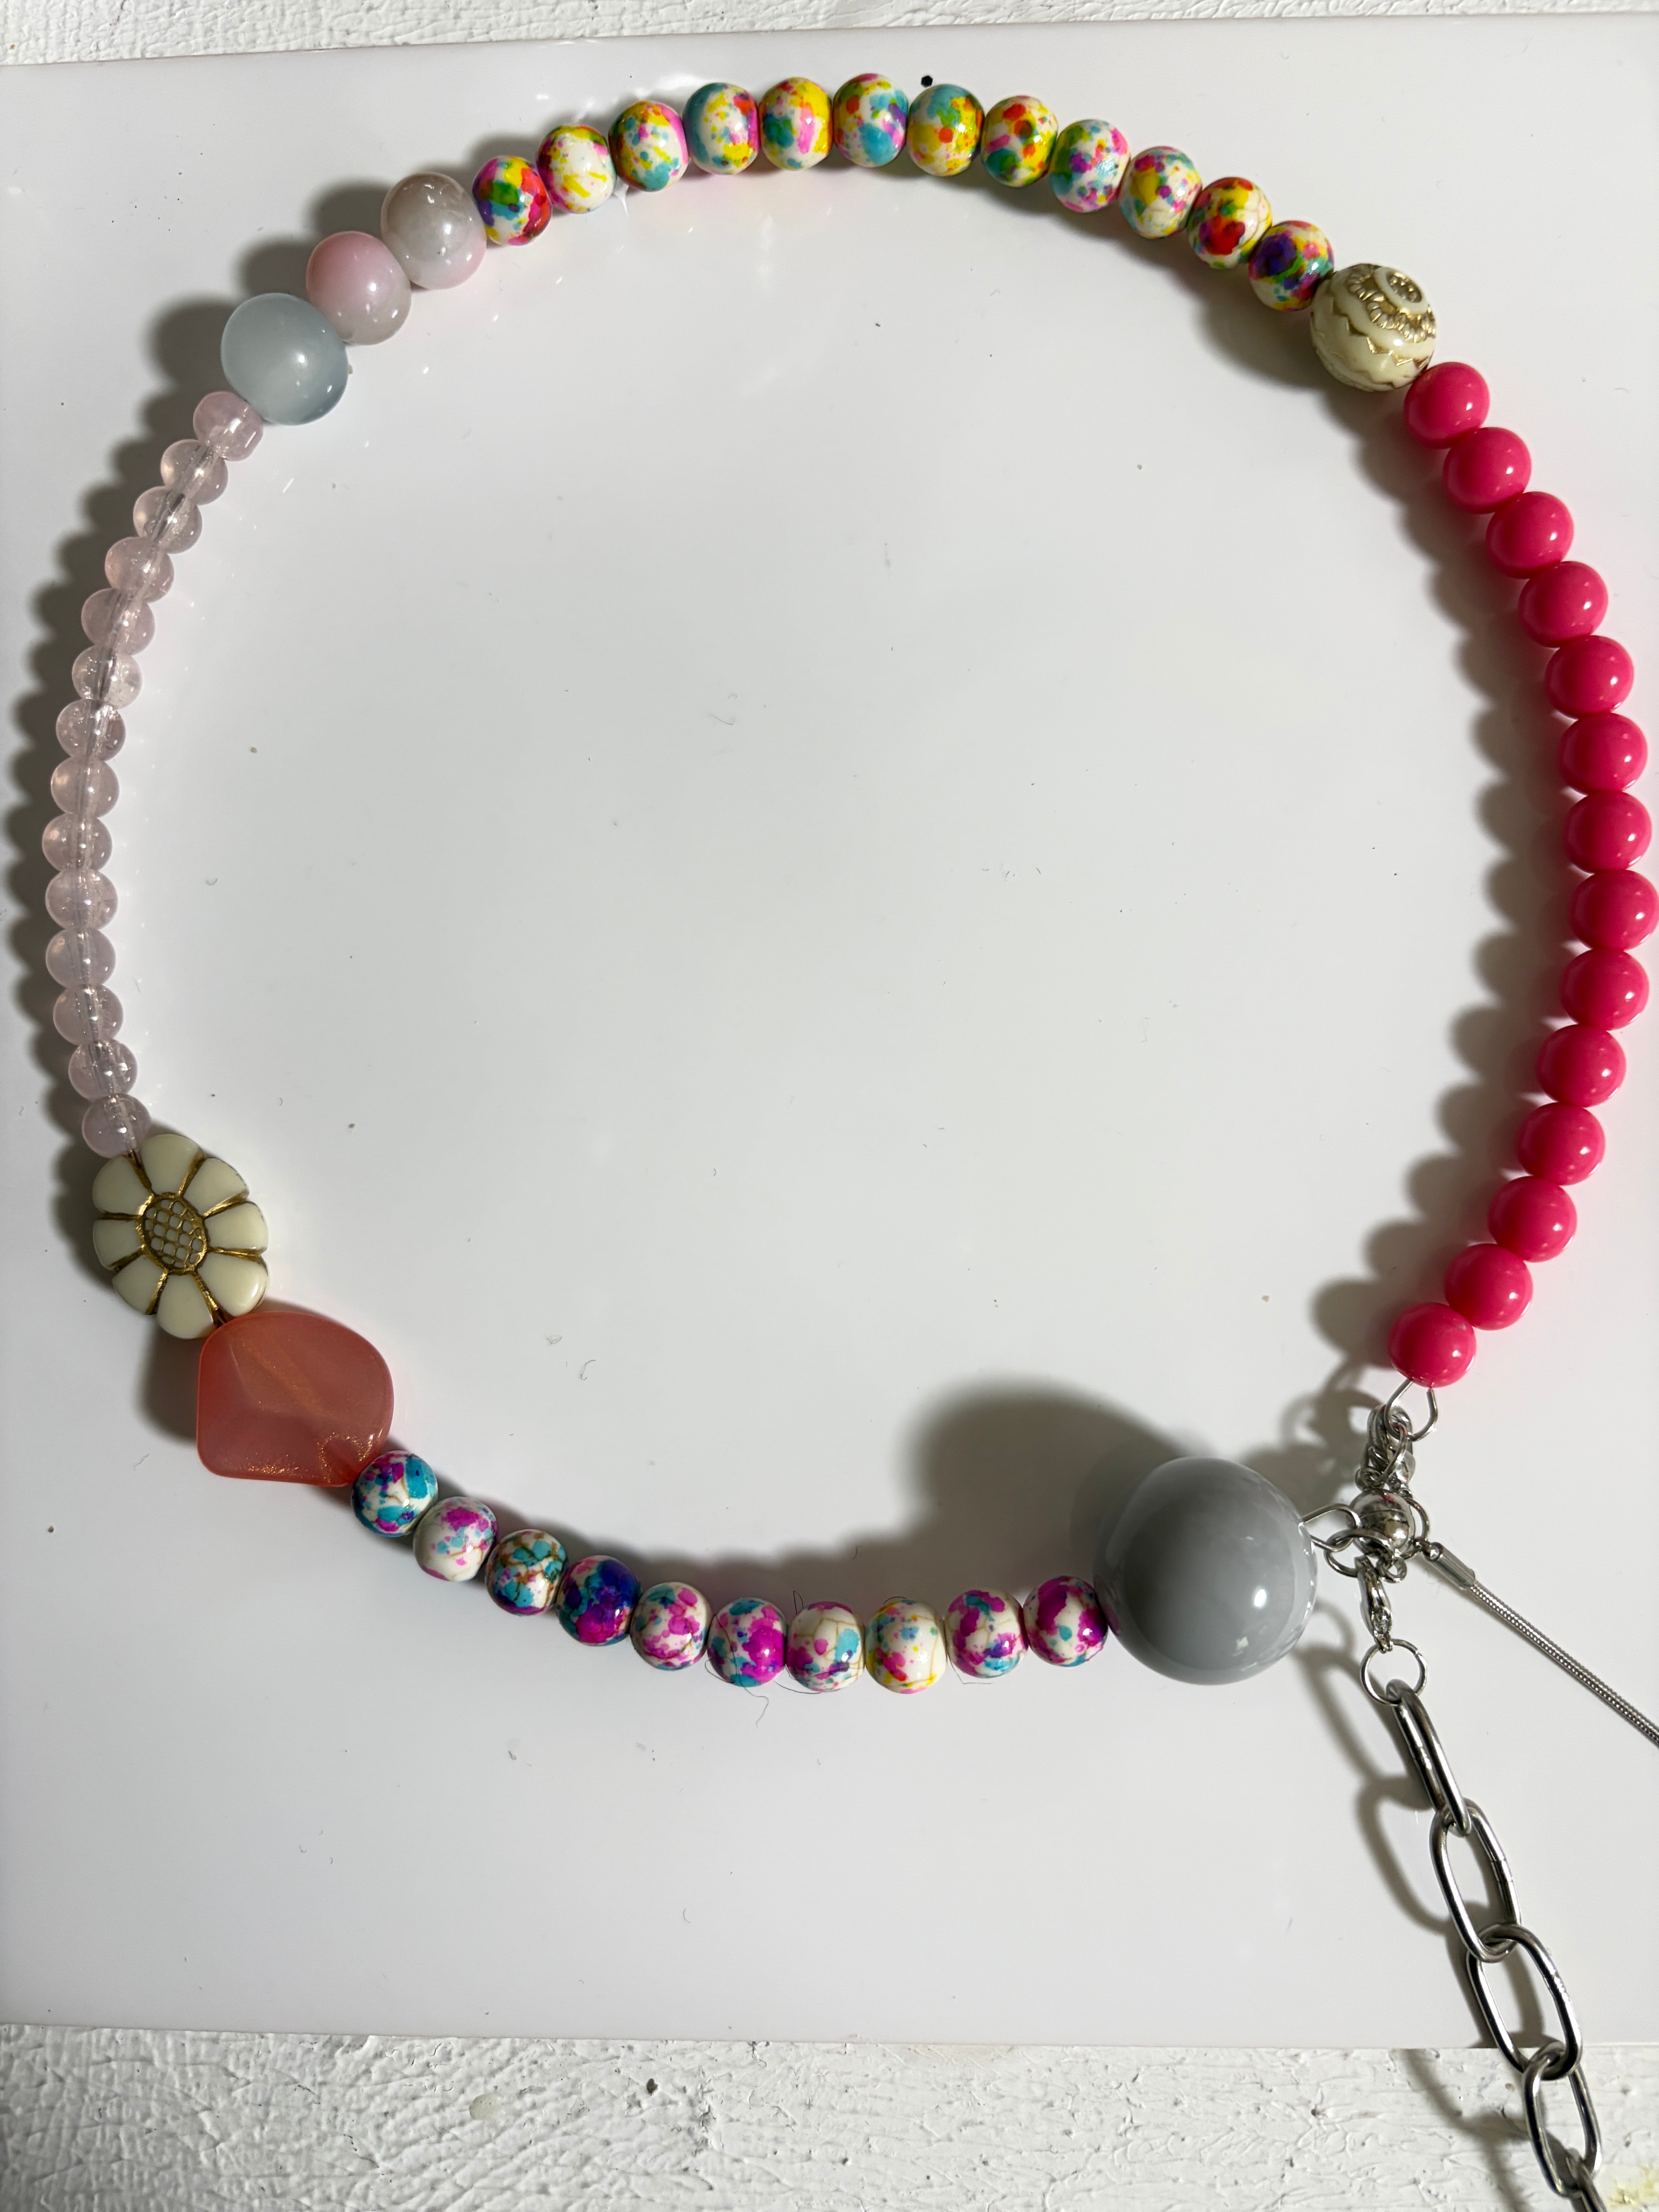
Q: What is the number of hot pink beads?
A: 14